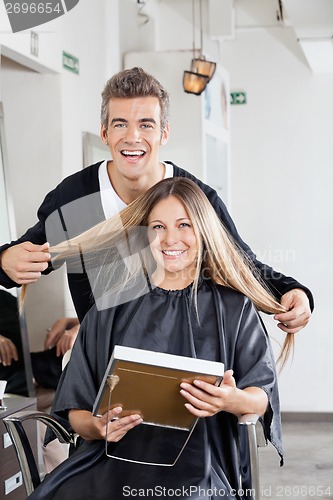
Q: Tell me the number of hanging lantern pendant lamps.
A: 2